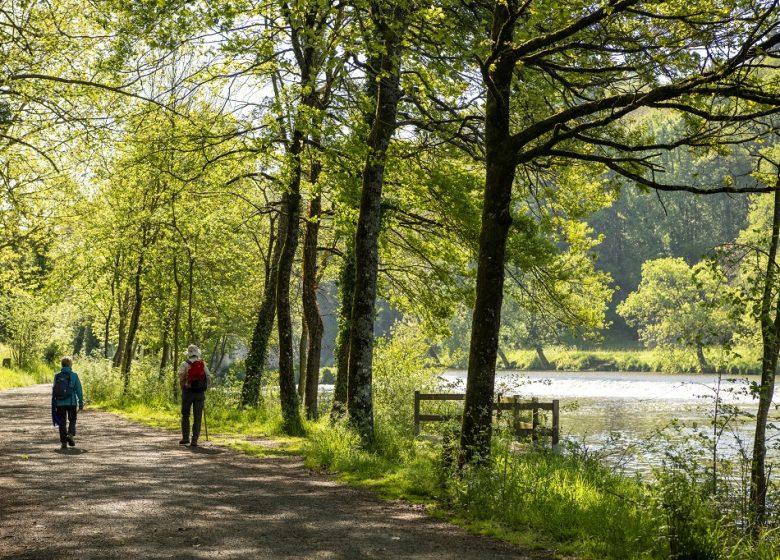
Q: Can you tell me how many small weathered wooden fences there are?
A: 1